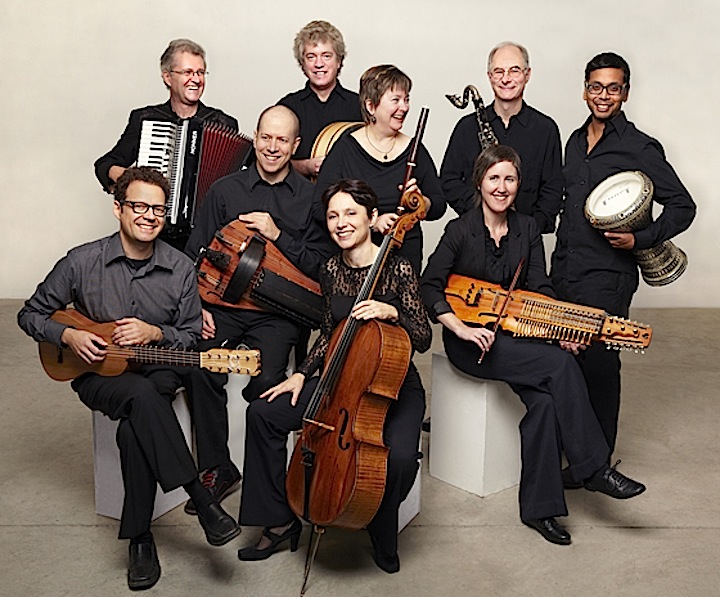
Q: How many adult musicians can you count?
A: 9